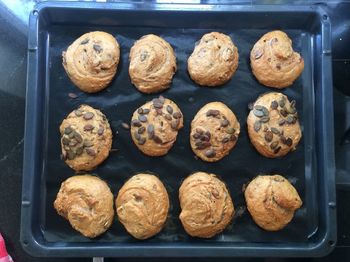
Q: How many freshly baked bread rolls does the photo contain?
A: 12